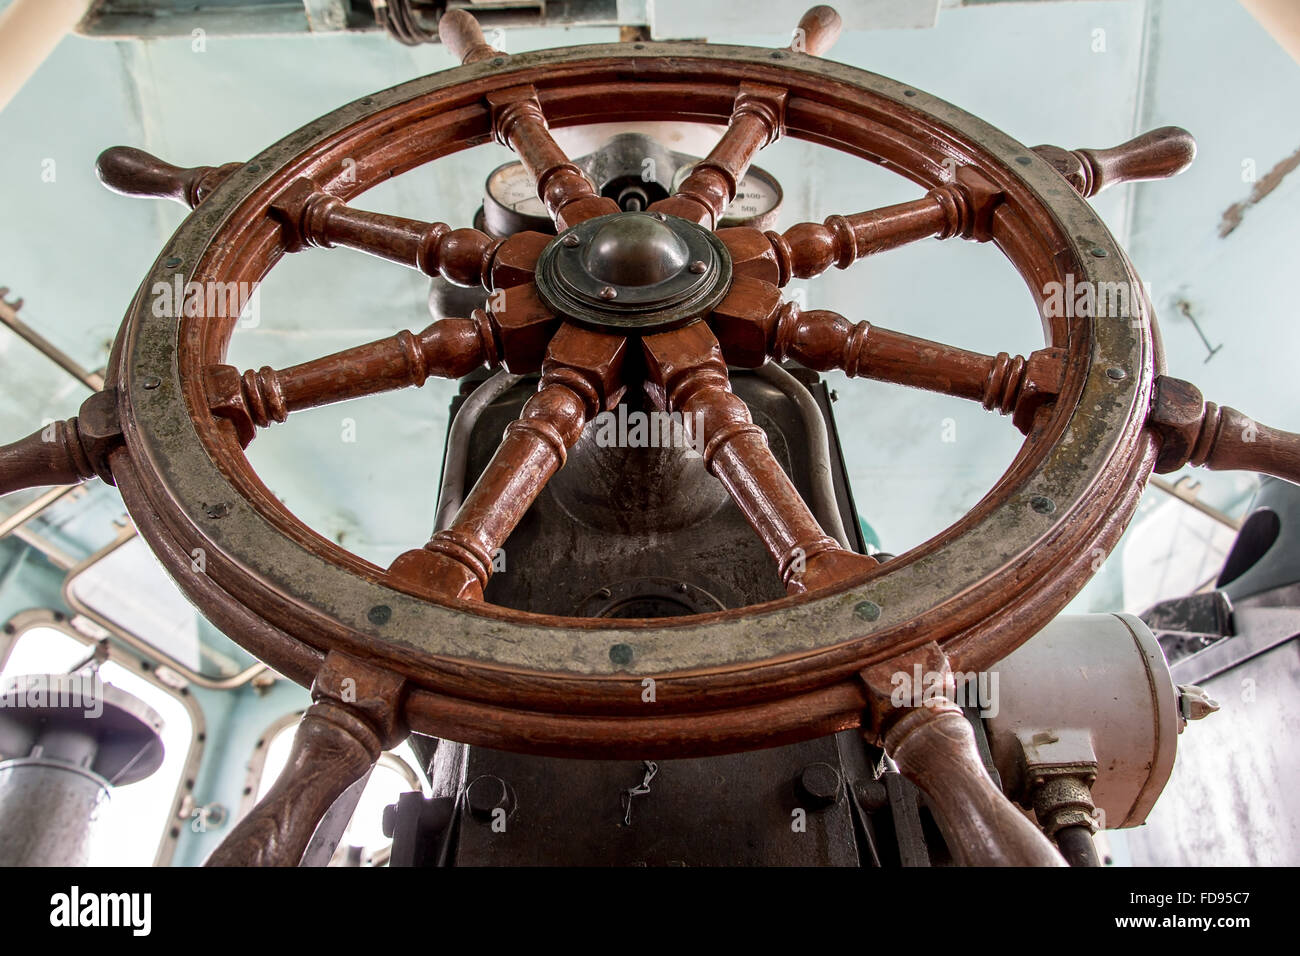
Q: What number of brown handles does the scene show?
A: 8